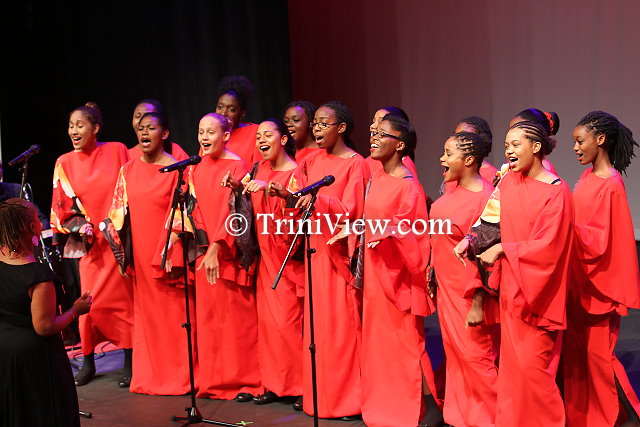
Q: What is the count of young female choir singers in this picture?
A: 15